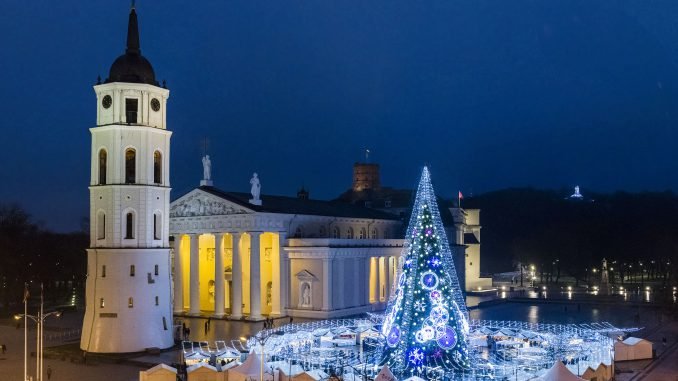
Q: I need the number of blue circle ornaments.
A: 3